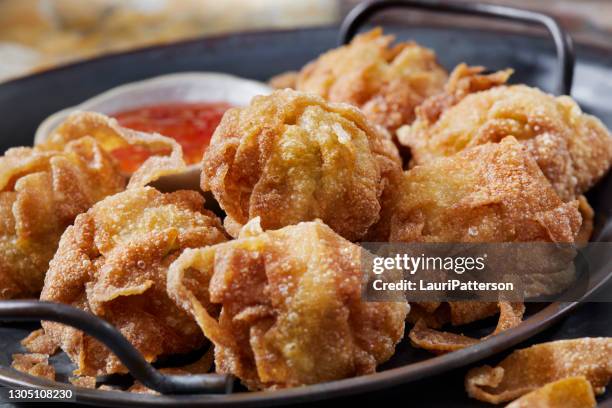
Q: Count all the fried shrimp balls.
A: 7